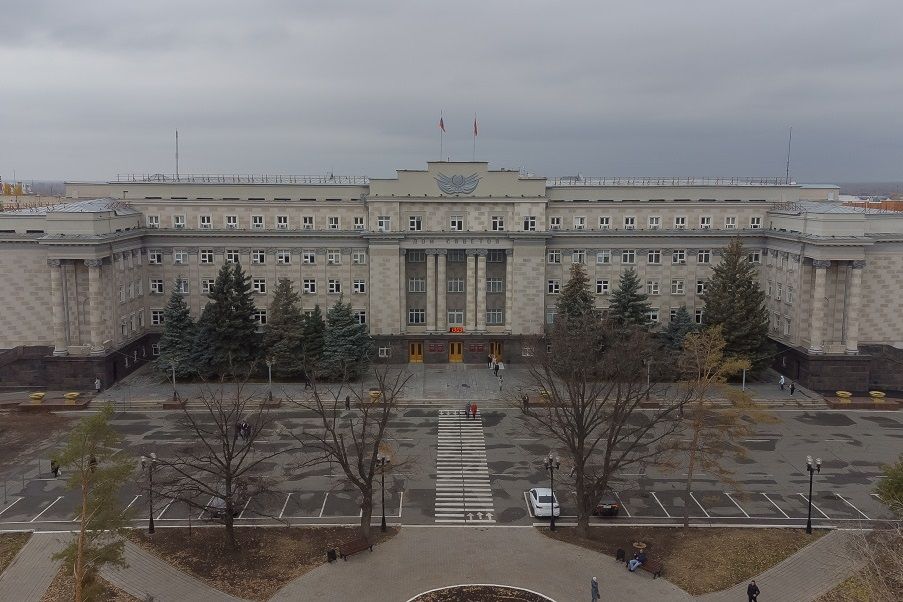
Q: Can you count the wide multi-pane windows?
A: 9